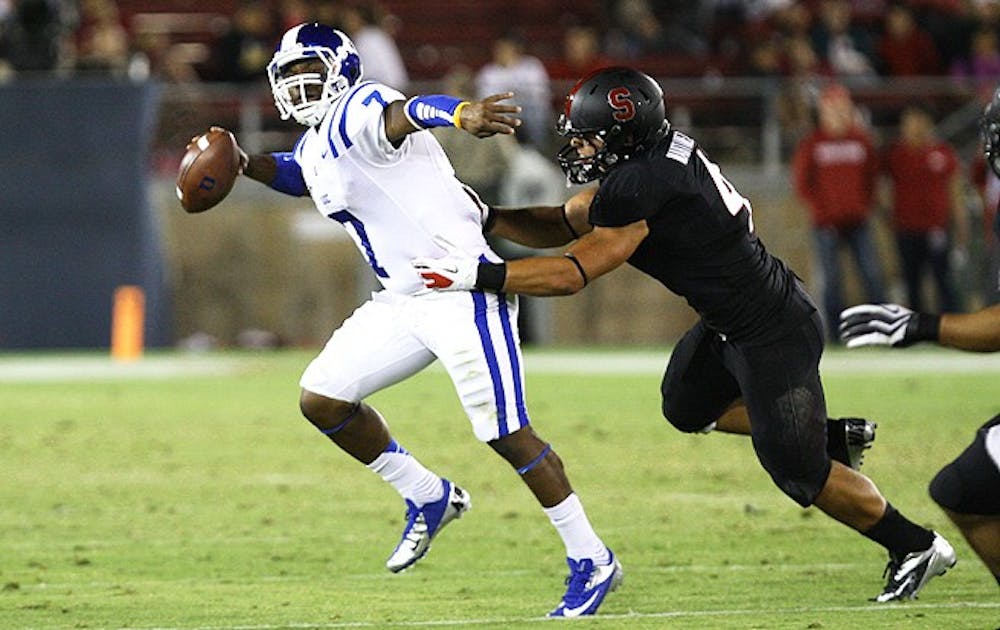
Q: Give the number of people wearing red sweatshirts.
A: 2